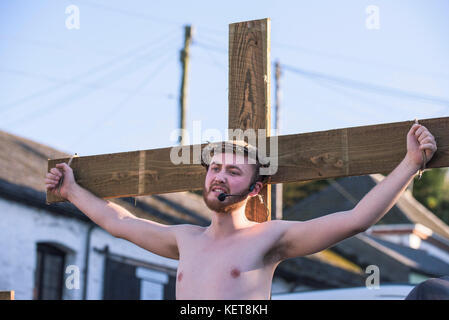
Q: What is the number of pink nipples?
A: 2